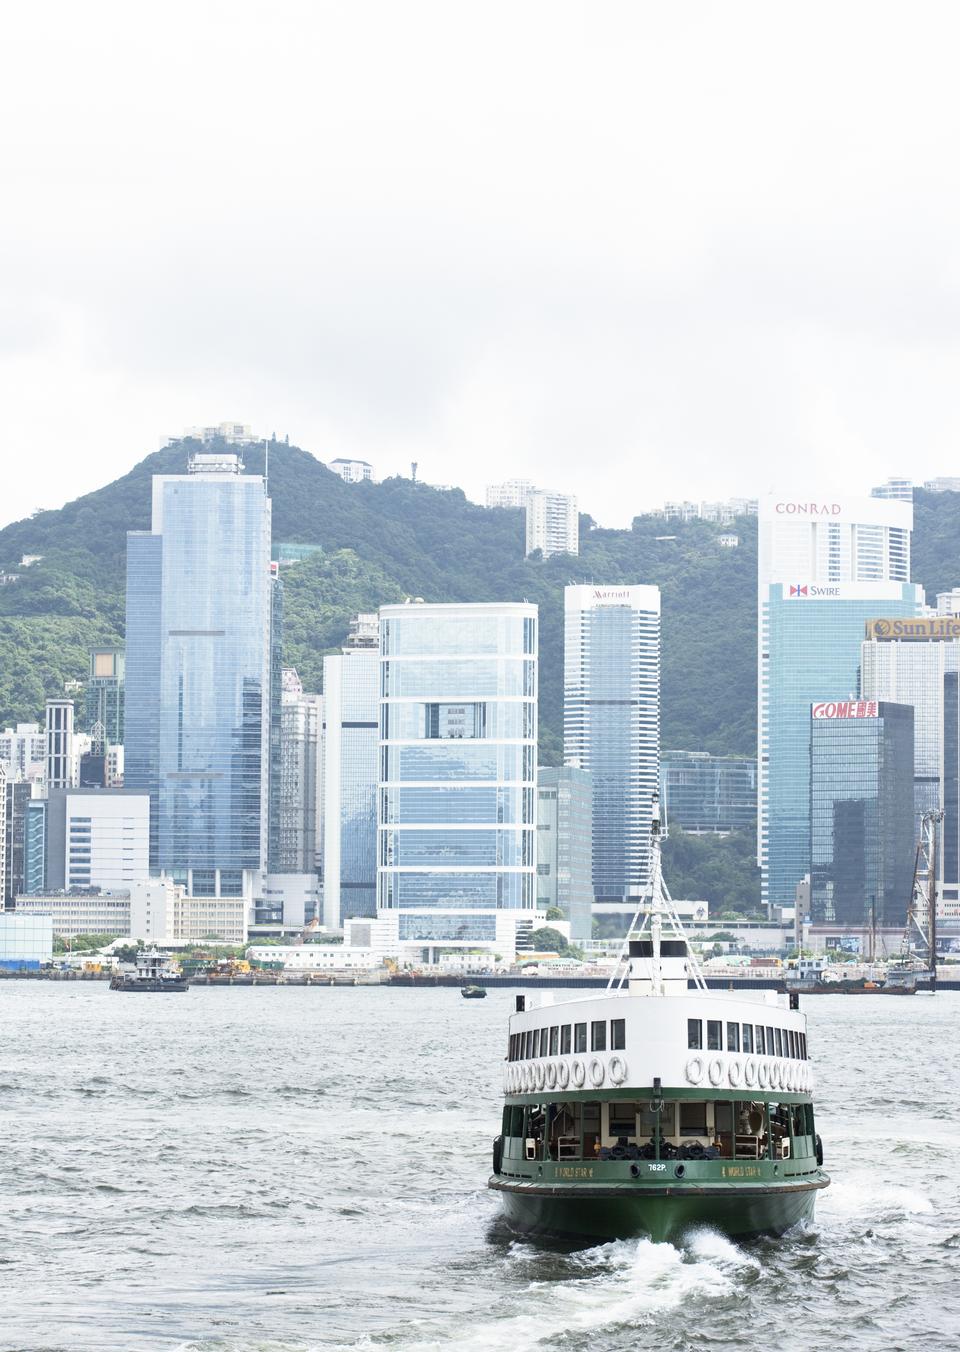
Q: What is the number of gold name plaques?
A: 2